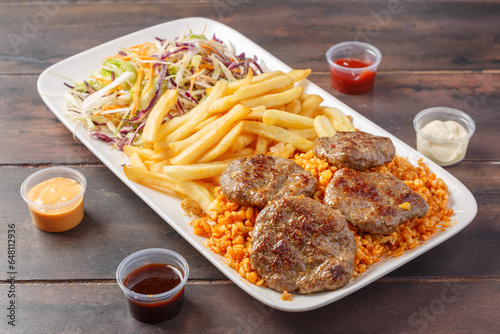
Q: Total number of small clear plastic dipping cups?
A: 4